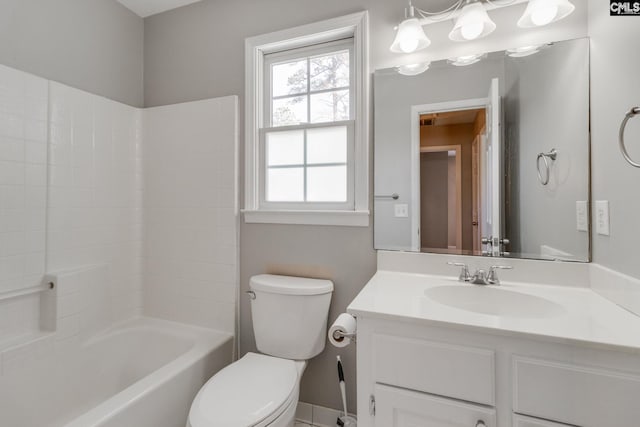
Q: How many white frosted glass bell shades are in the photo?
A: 3